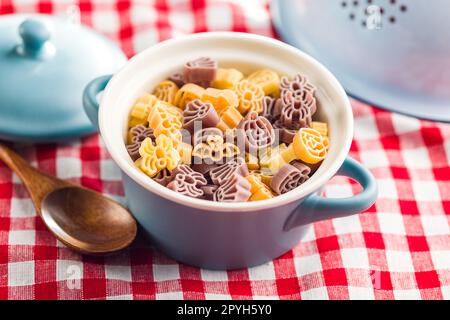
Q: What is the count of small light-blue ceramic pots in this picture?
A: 1